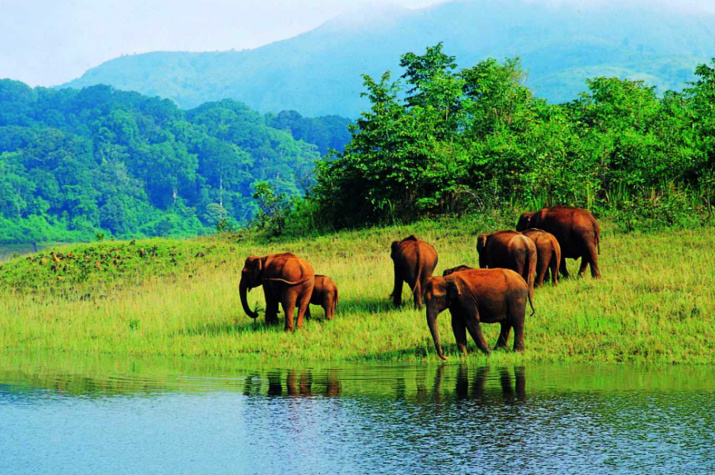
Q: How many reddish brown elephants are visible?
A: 8